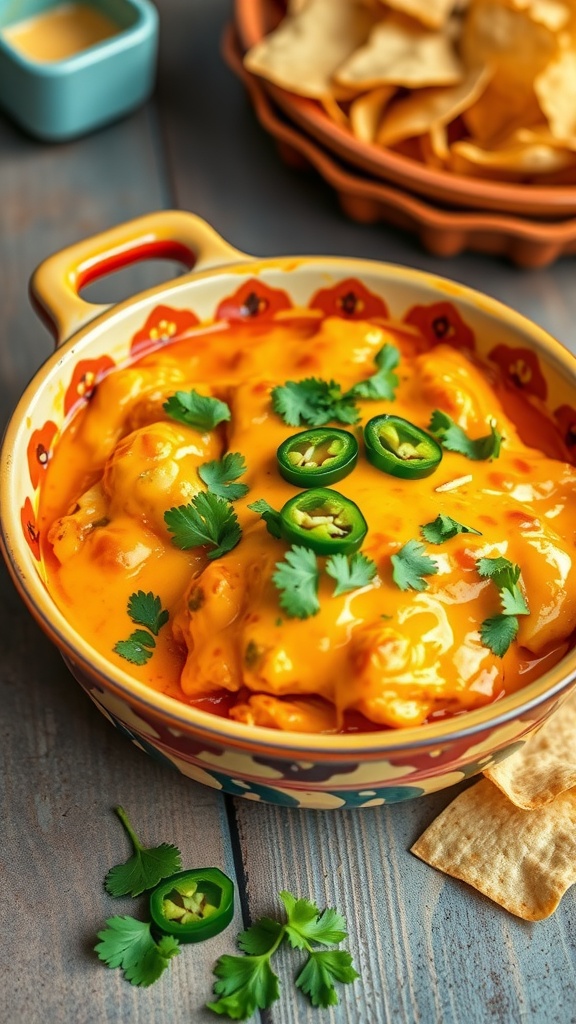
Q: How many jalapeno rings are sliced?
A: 4